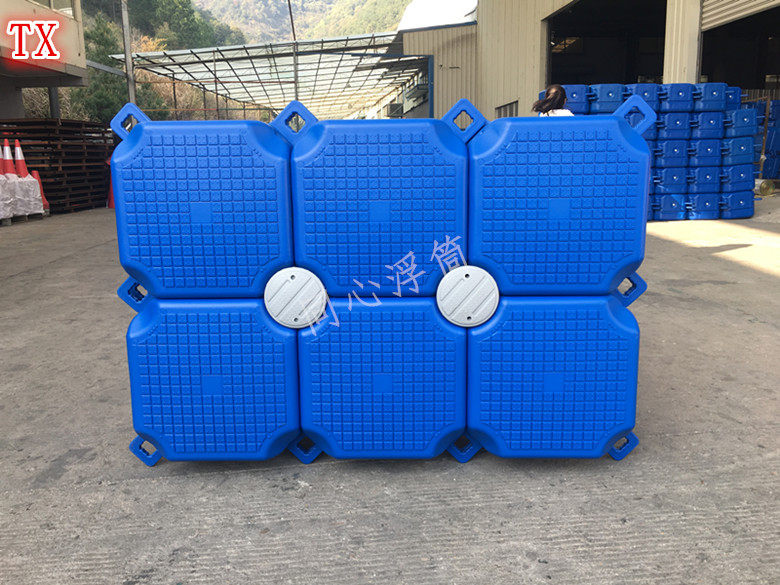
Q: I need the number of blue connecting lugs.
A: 10